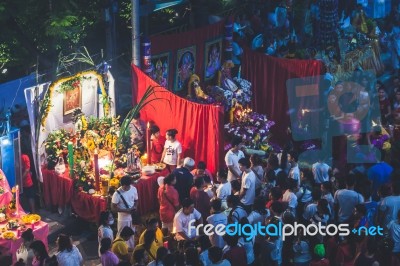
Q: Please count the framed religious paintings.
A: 4